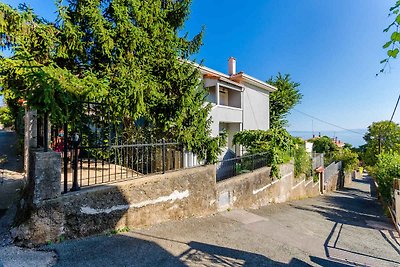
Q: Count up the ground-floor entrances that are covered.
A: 1